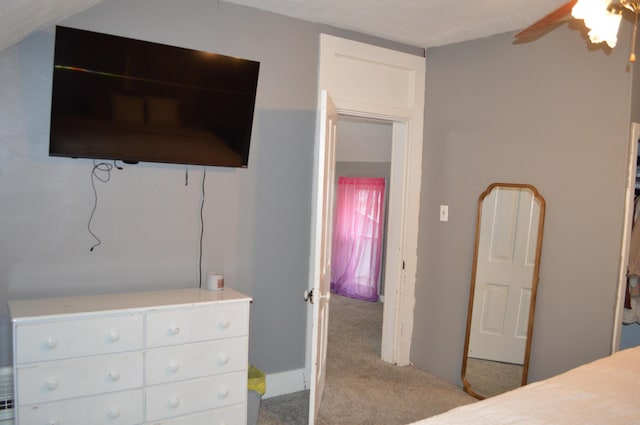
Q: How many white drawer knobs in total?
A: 12